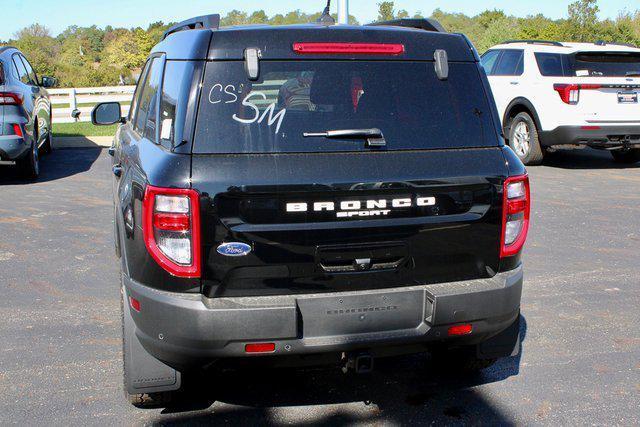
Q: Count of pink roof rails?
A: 0